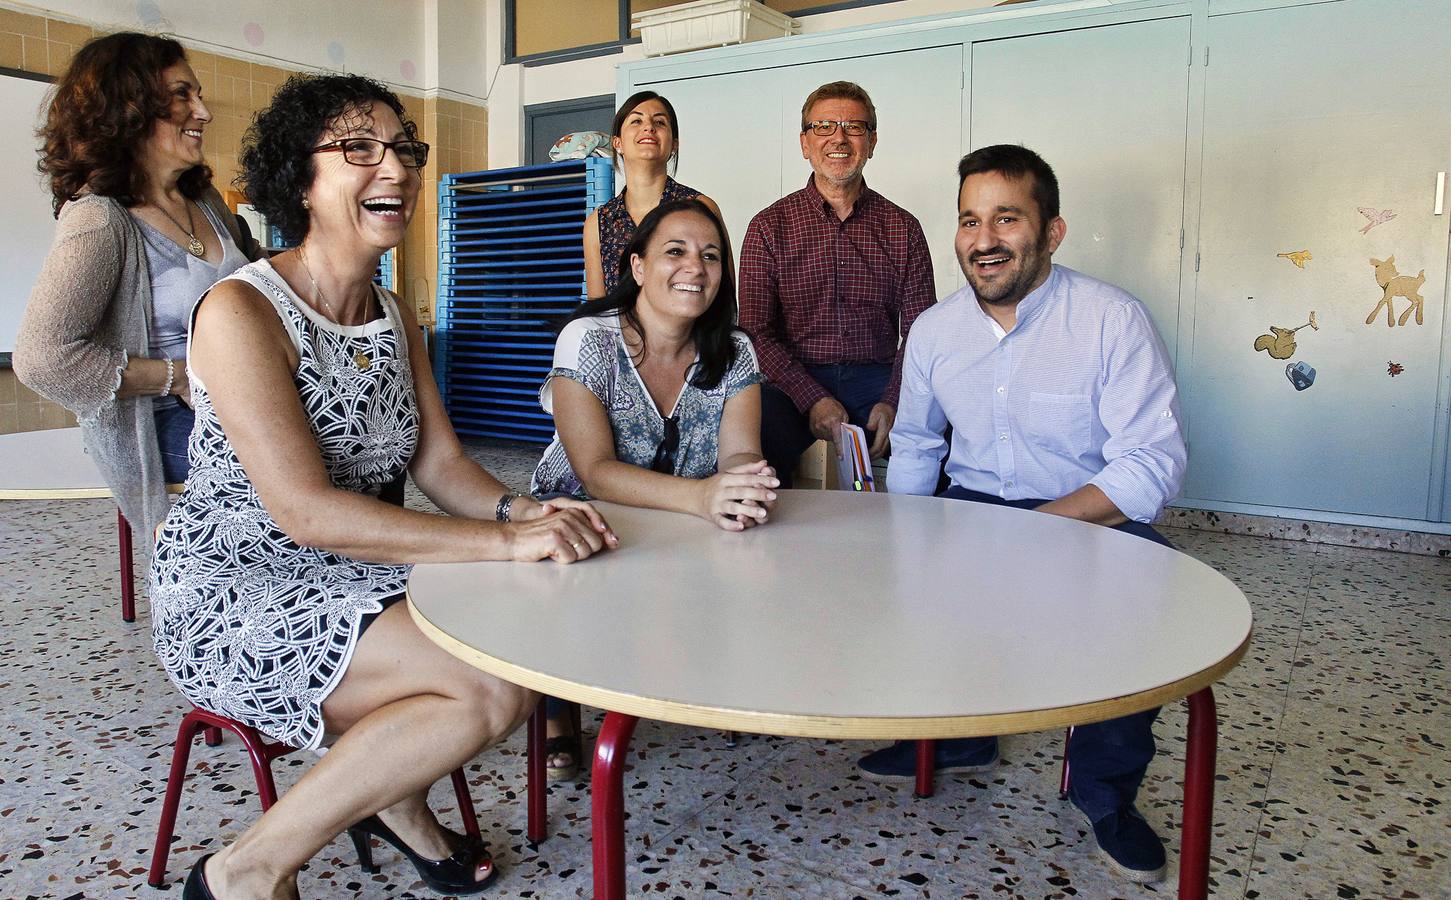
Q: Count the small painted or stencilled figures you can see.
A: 6